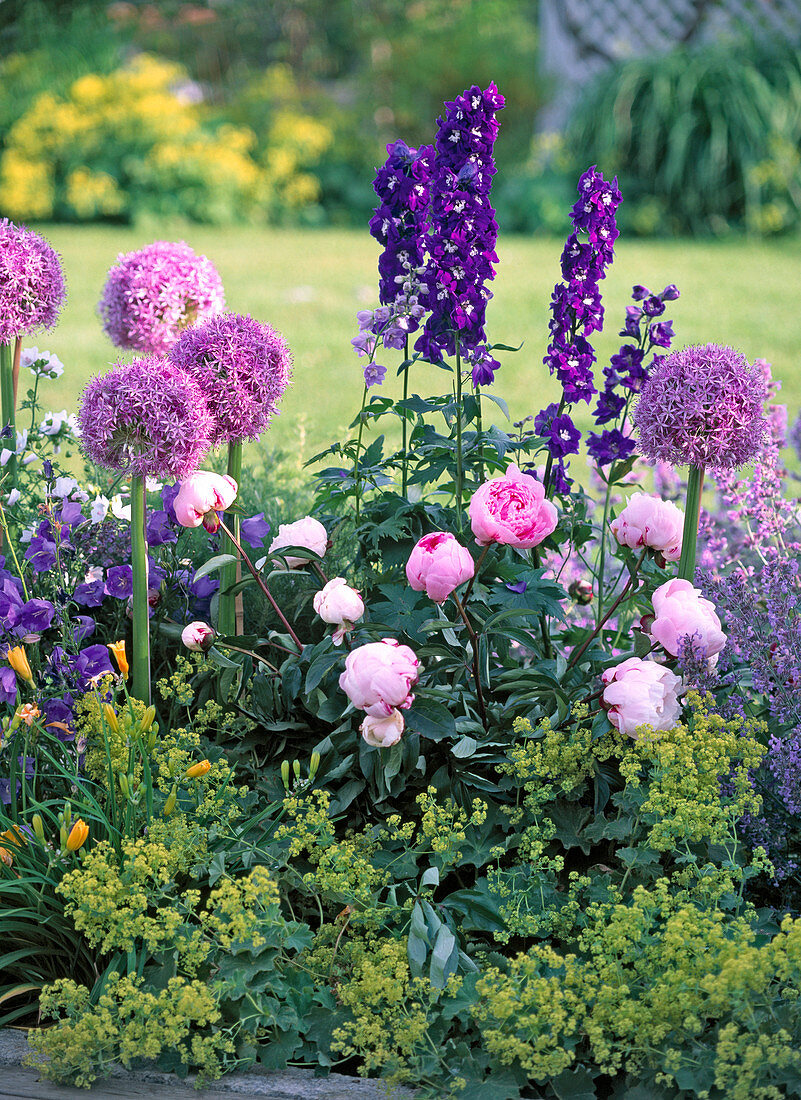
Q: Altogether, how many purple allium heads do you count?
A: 5